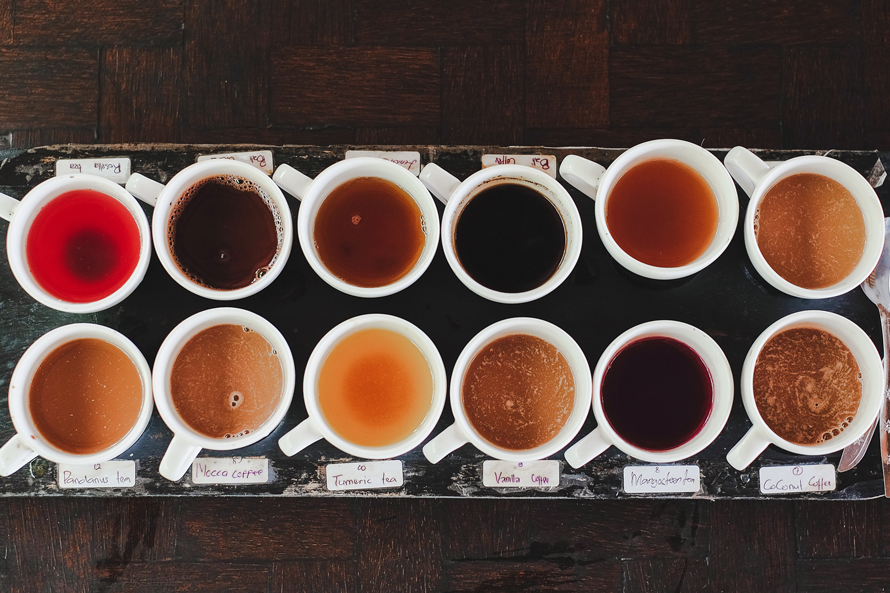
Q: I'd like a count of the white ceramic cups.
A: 12